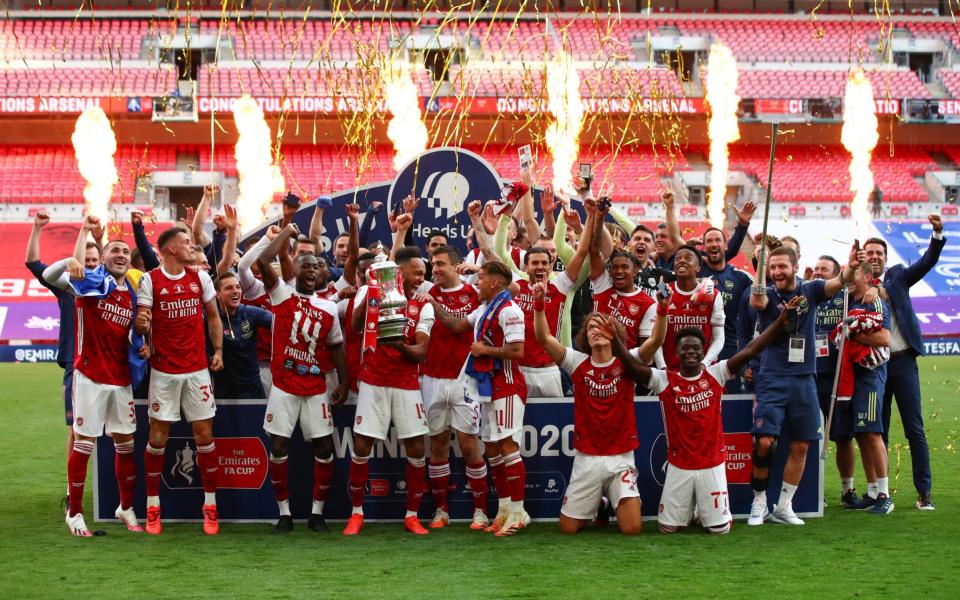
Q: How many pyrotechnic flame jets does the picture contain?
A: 6